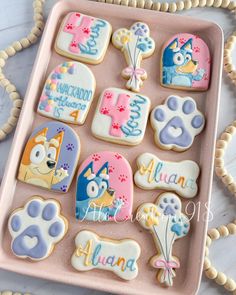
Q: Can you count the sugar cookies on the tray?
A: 12